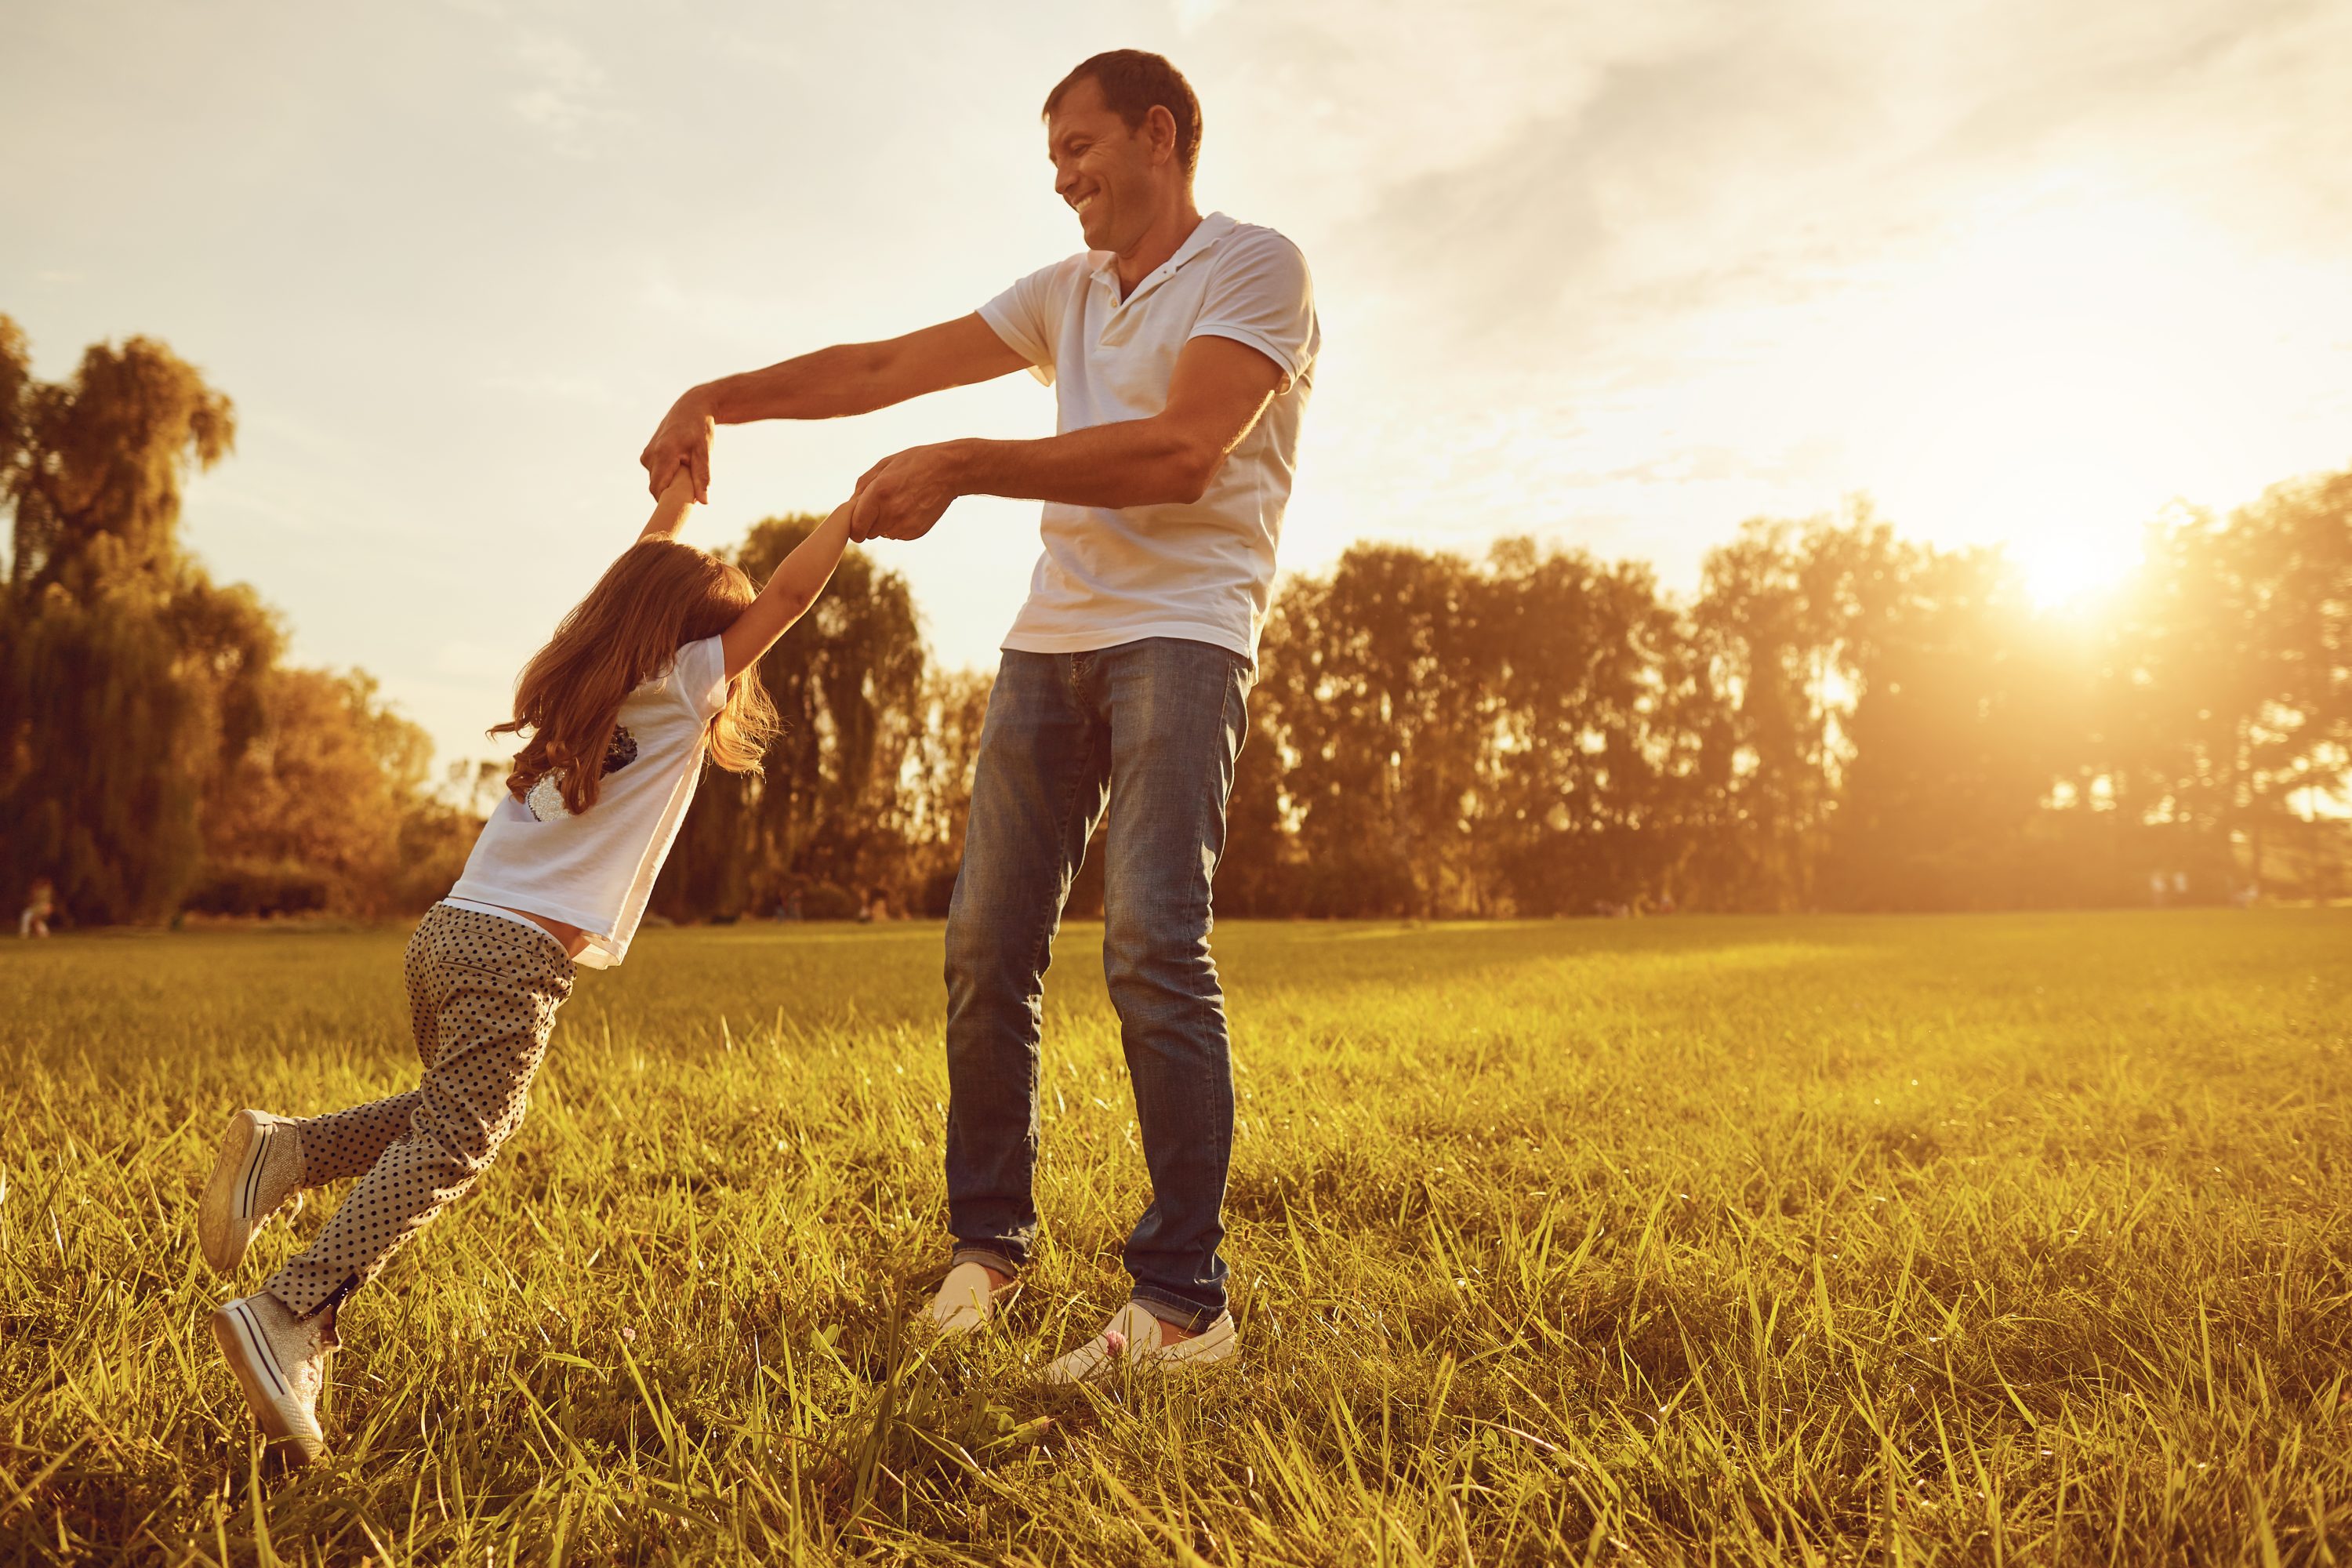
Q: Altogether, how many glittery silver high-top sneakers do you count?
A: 2